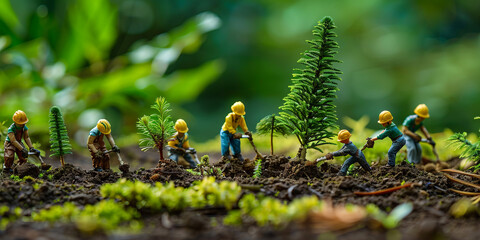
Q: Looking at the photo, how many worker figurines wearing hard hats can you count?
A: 7